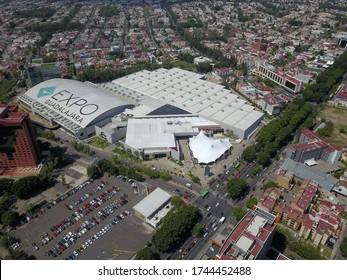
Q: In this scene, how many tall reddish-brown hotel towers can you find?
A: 1